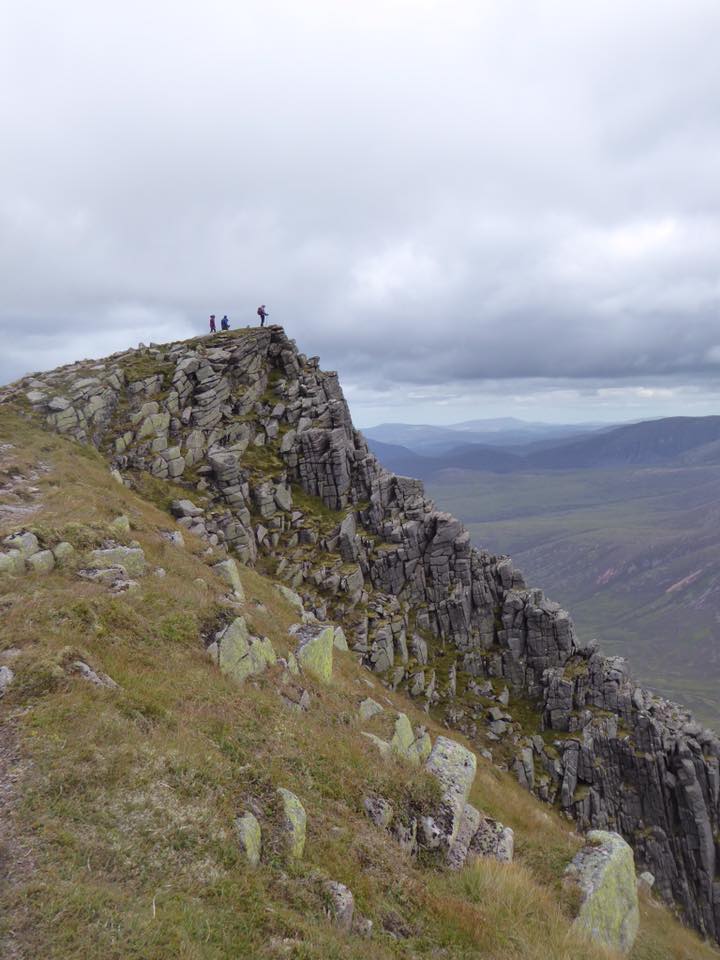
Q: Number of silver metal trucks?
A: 0